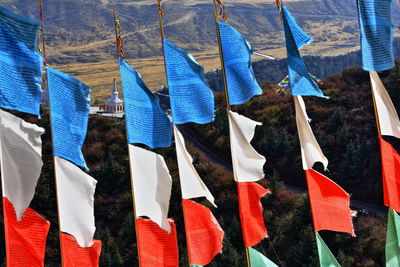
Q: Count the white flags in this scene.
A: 7